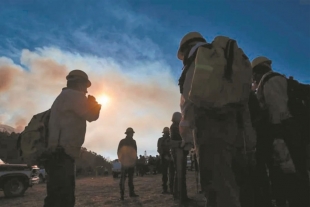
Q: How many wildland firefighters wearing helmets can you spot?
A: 6